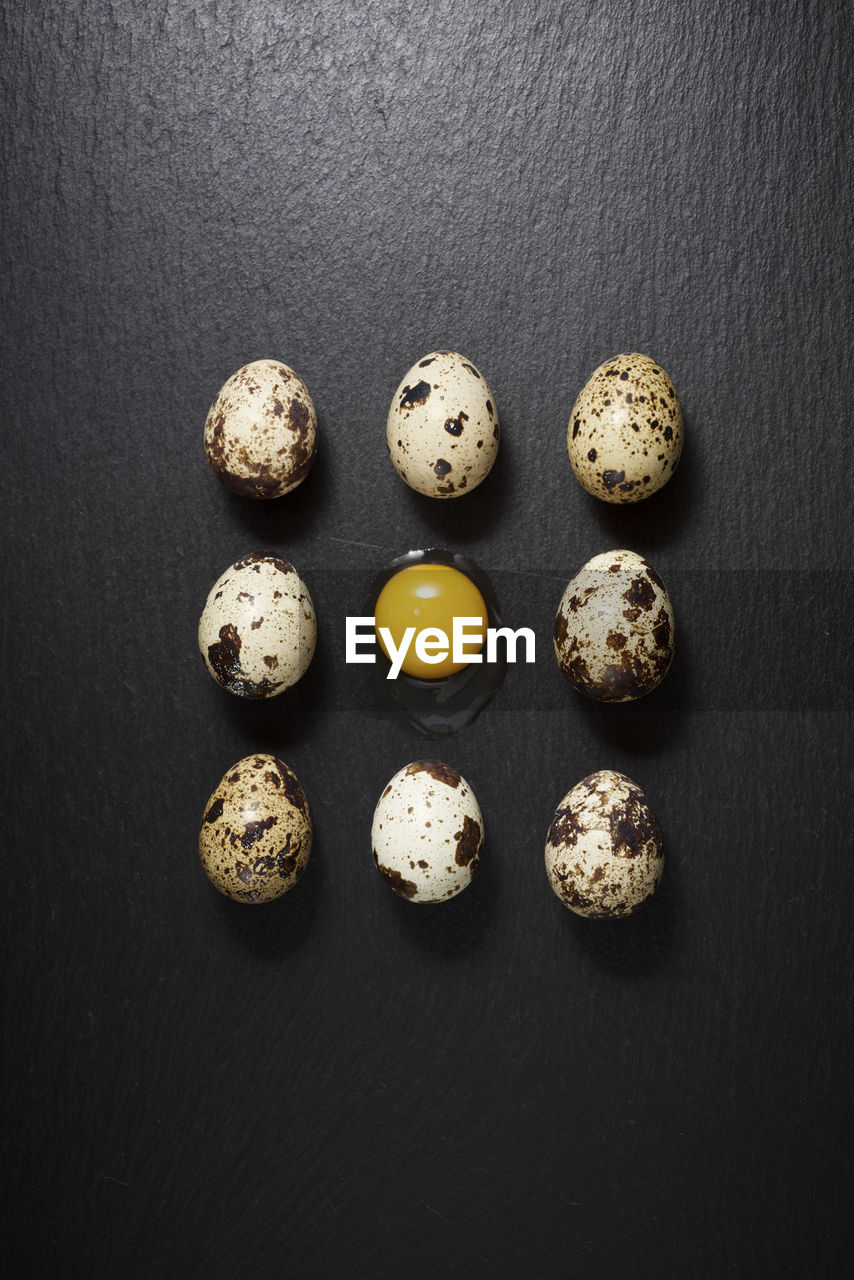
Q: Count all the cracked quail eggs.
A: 1